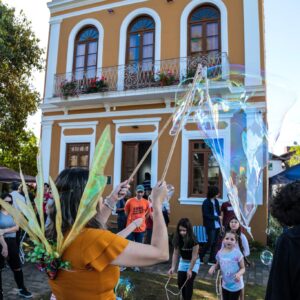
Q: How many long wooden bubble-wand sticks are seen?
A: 2